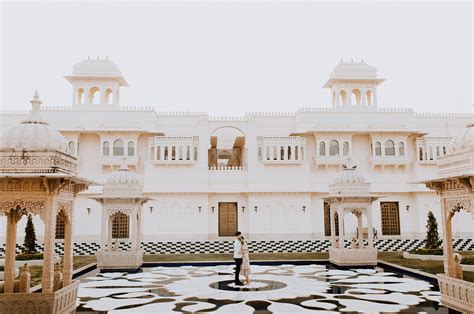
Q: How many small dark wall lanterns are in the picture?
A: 8